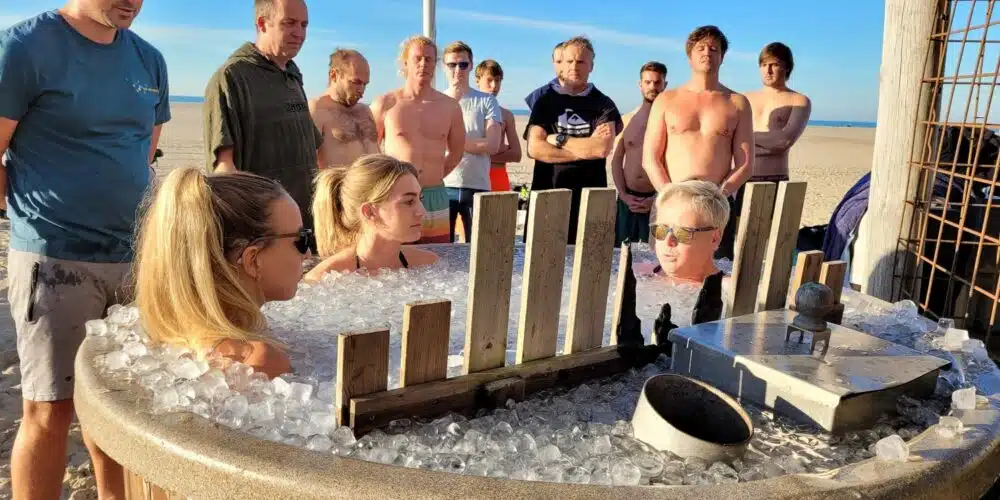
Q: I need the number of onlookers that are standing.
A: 11